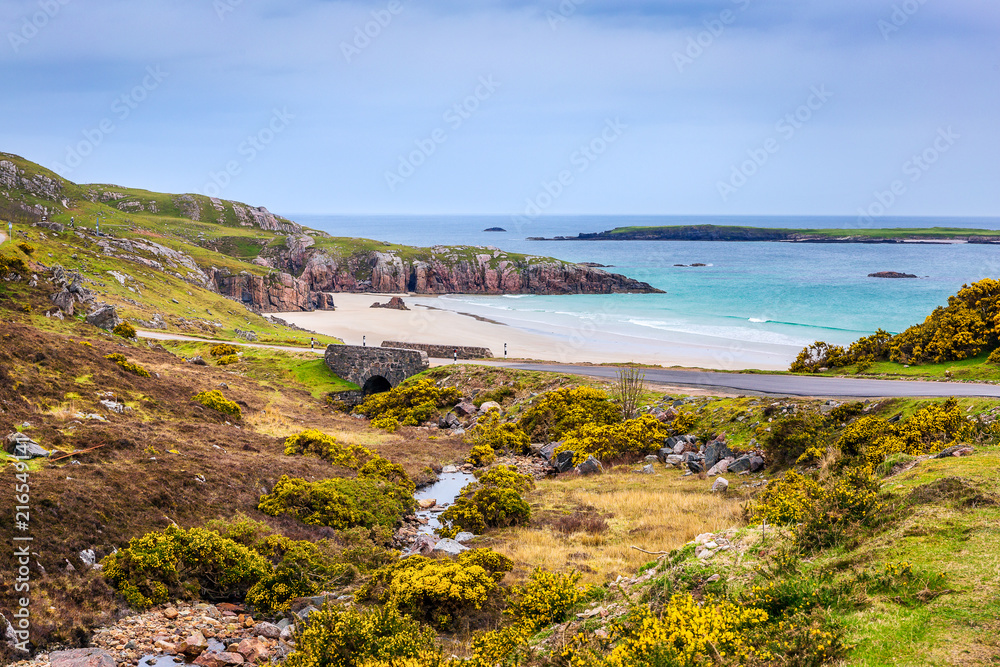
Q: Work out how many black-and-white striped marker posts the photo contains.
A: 4